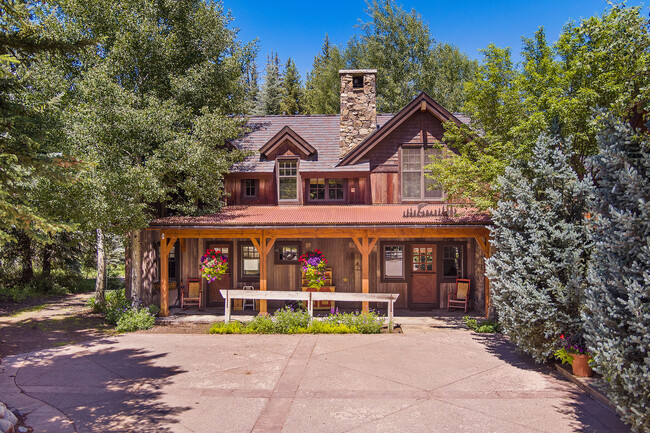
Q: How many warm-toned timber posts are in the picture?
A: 4